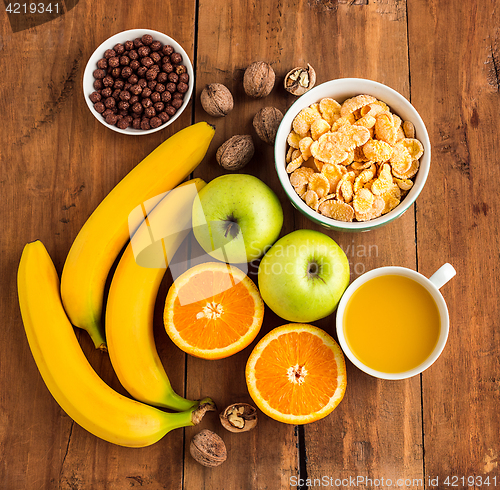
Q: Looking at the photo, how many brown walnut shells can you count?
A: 7